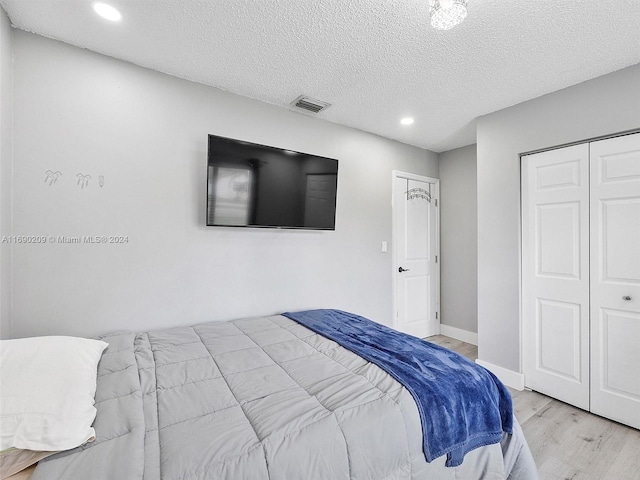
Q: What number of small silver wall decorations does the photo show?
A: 3